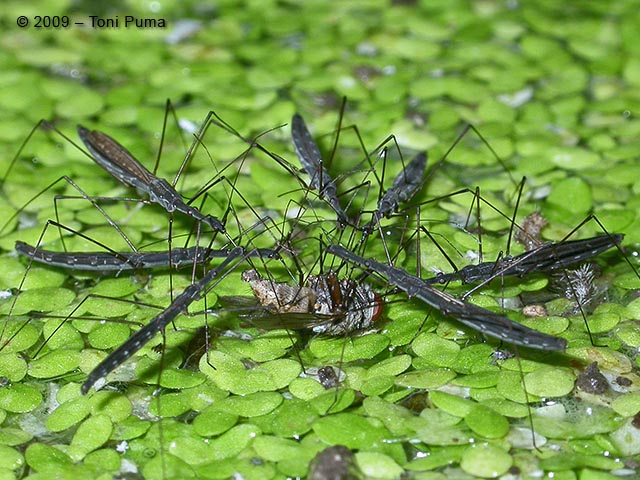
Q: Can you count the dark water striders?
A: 7